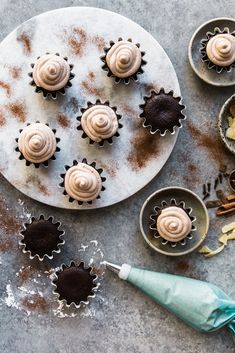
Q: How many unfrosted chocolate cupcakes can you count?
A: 3